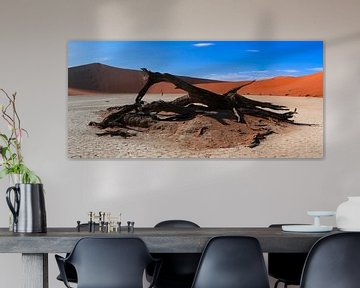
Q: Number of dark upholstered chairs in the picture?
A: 6